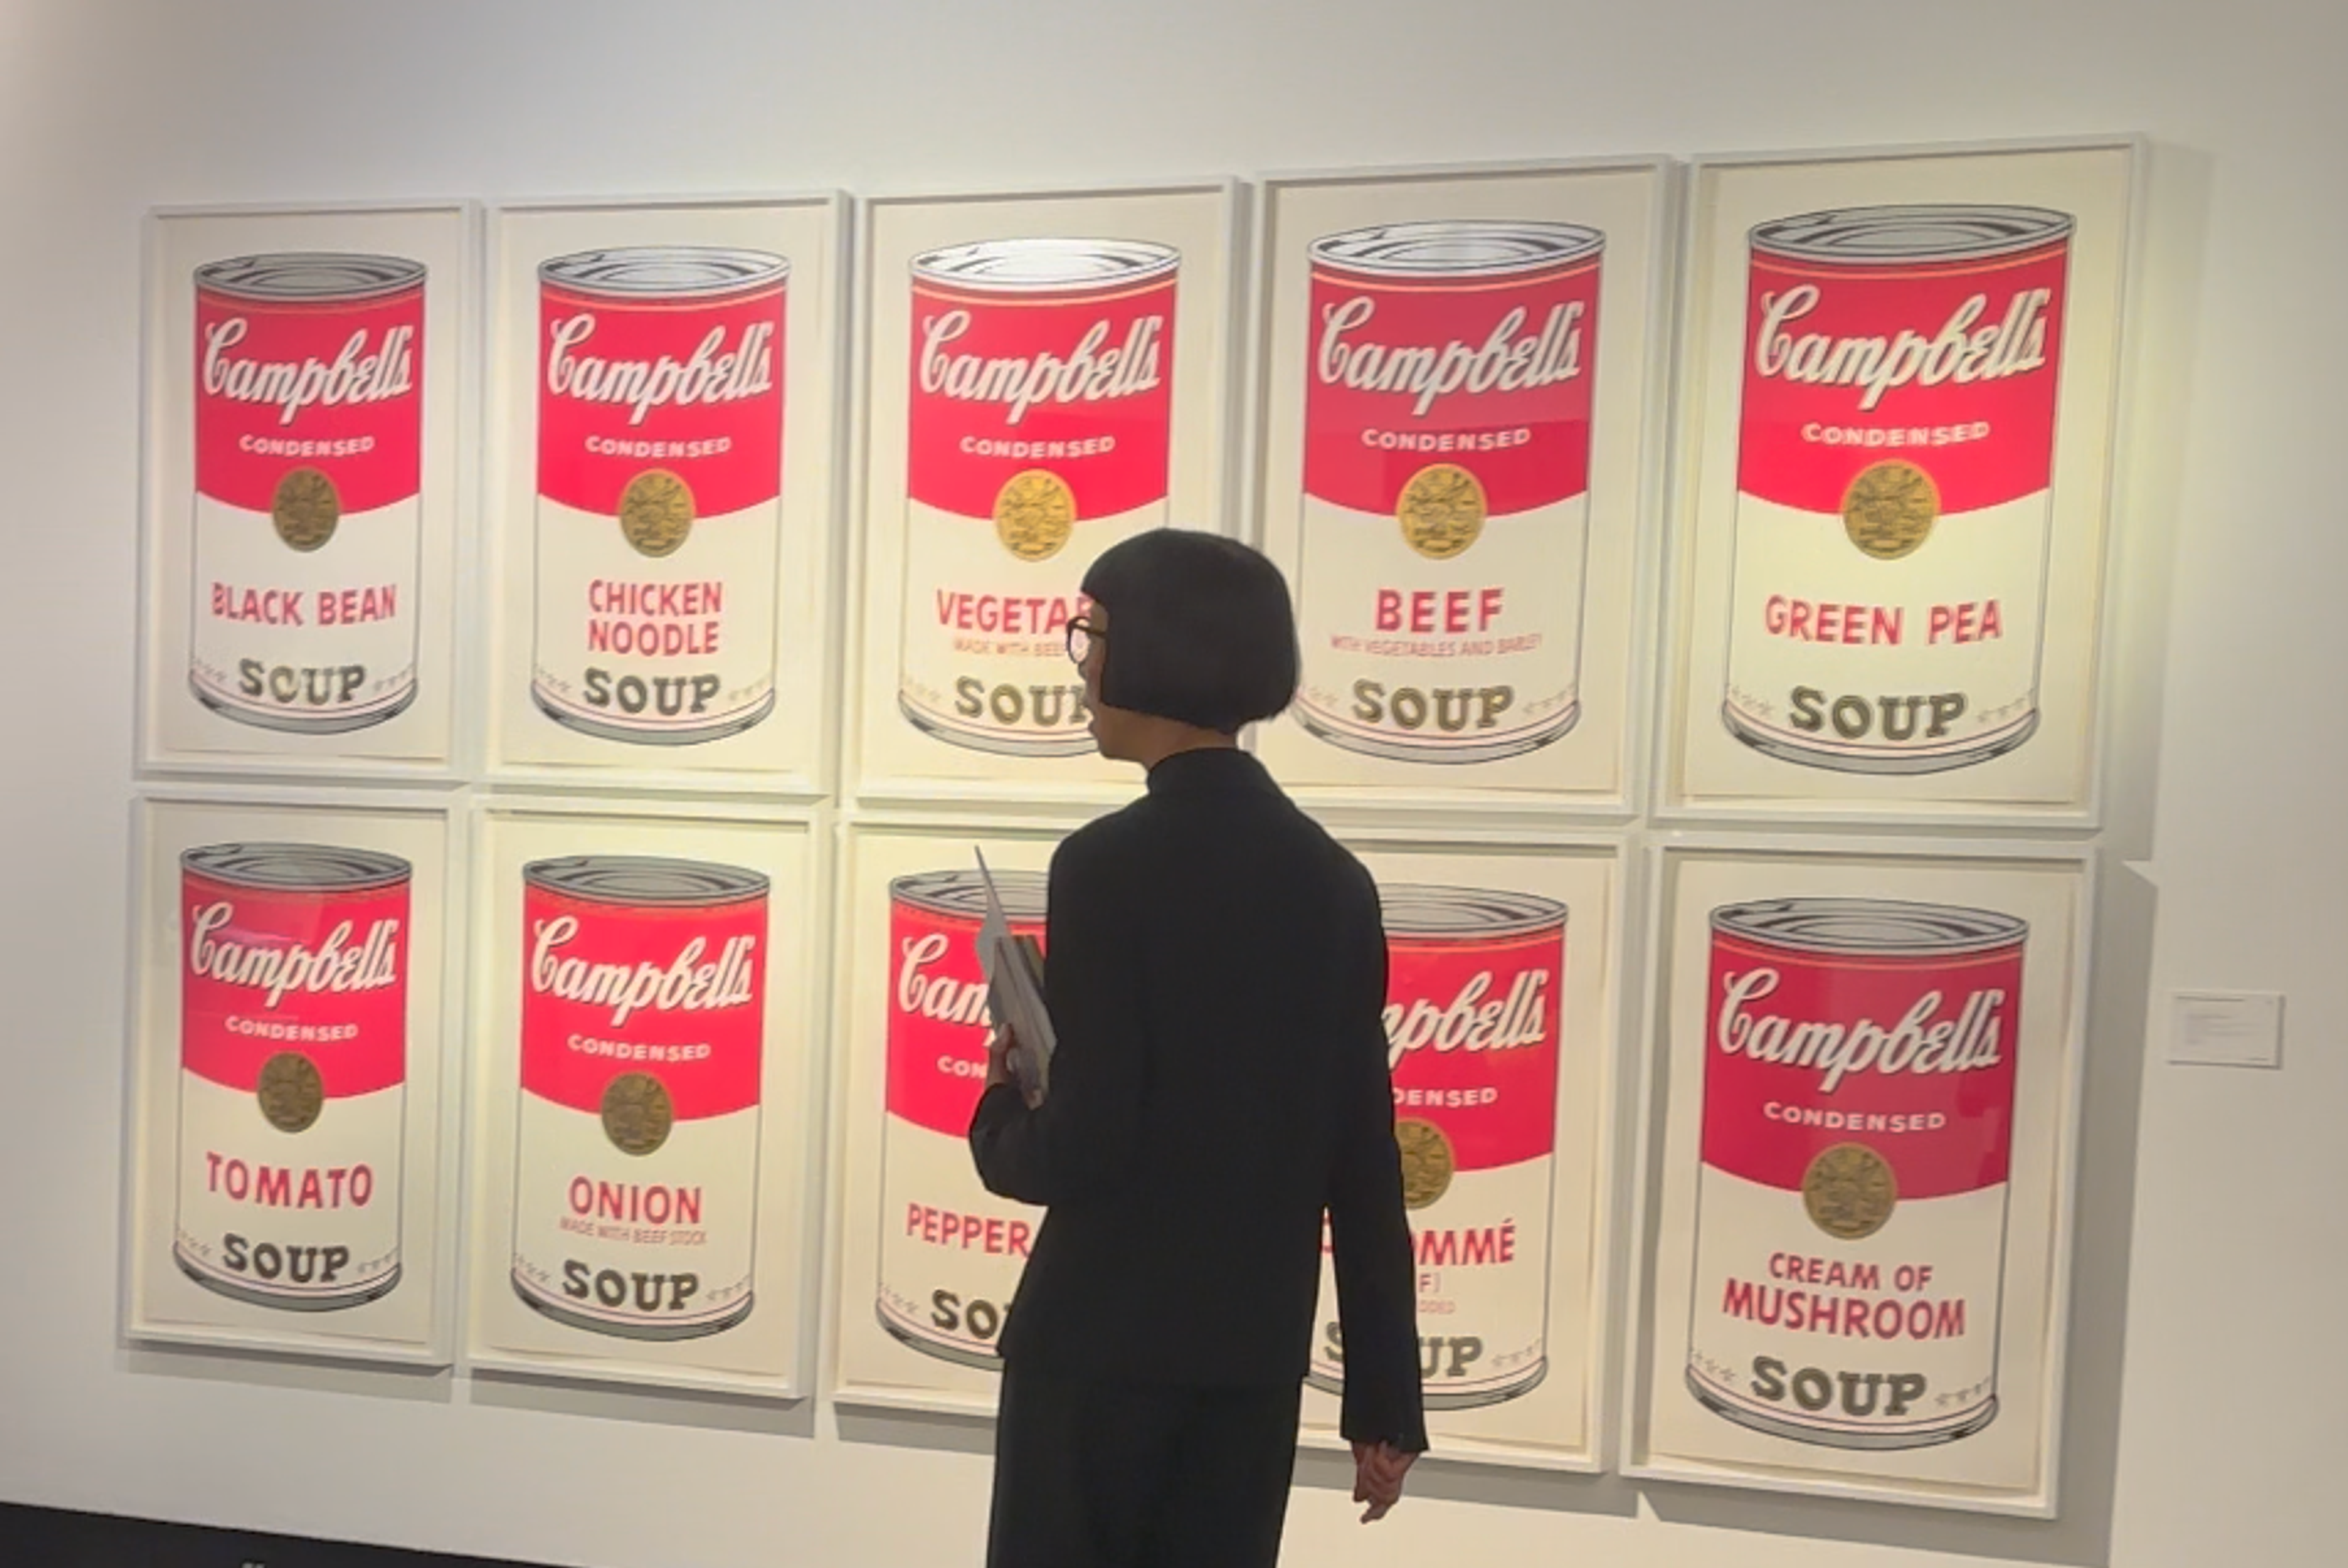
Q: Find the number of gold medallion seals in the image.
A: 9